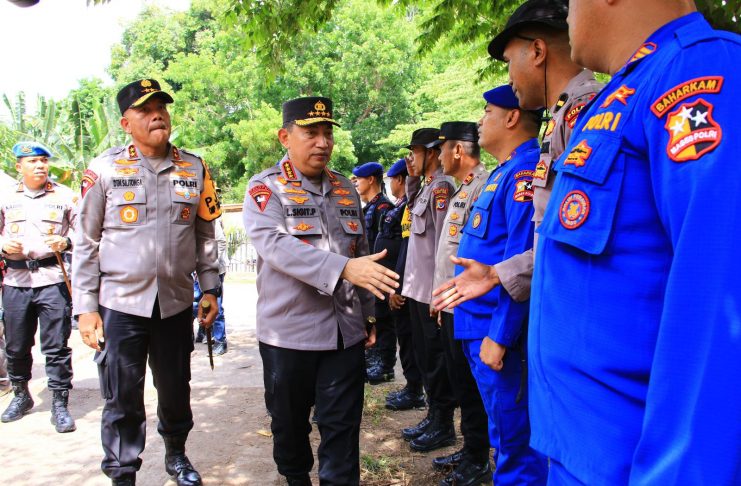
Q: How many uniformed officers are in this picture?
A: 10